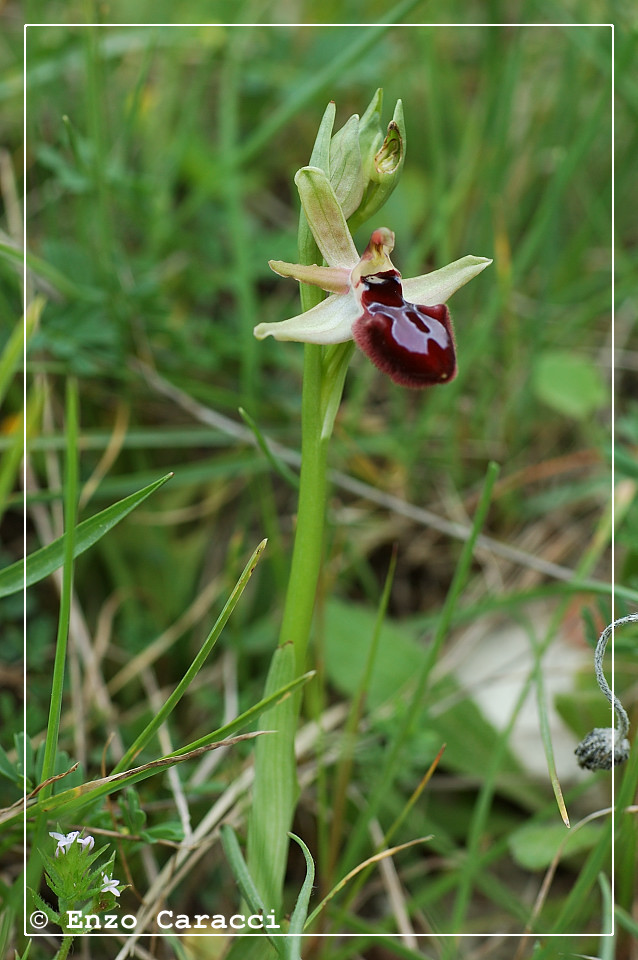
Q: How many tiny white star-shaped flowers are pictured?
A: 3